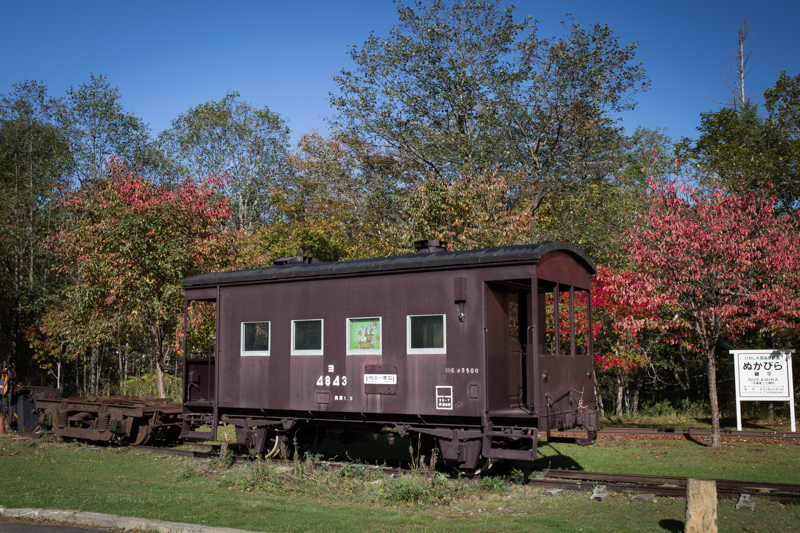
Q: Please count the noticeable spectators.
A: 0